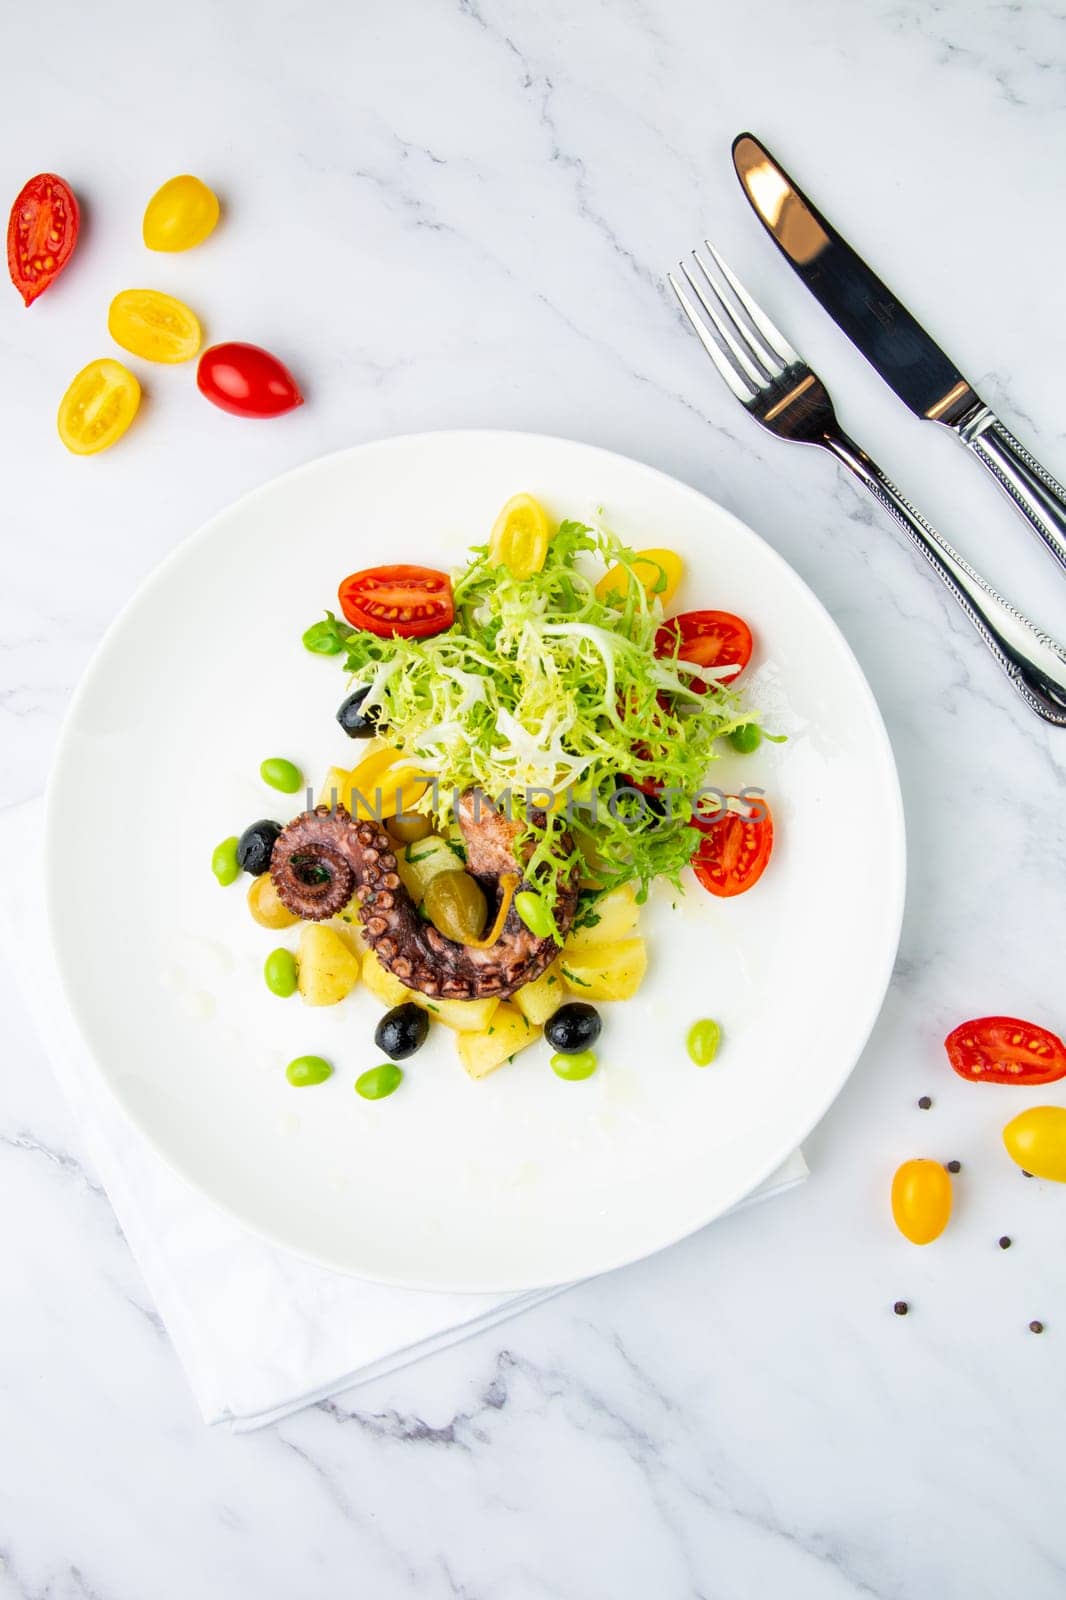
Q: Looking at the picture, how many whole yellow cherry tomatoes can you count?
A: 3